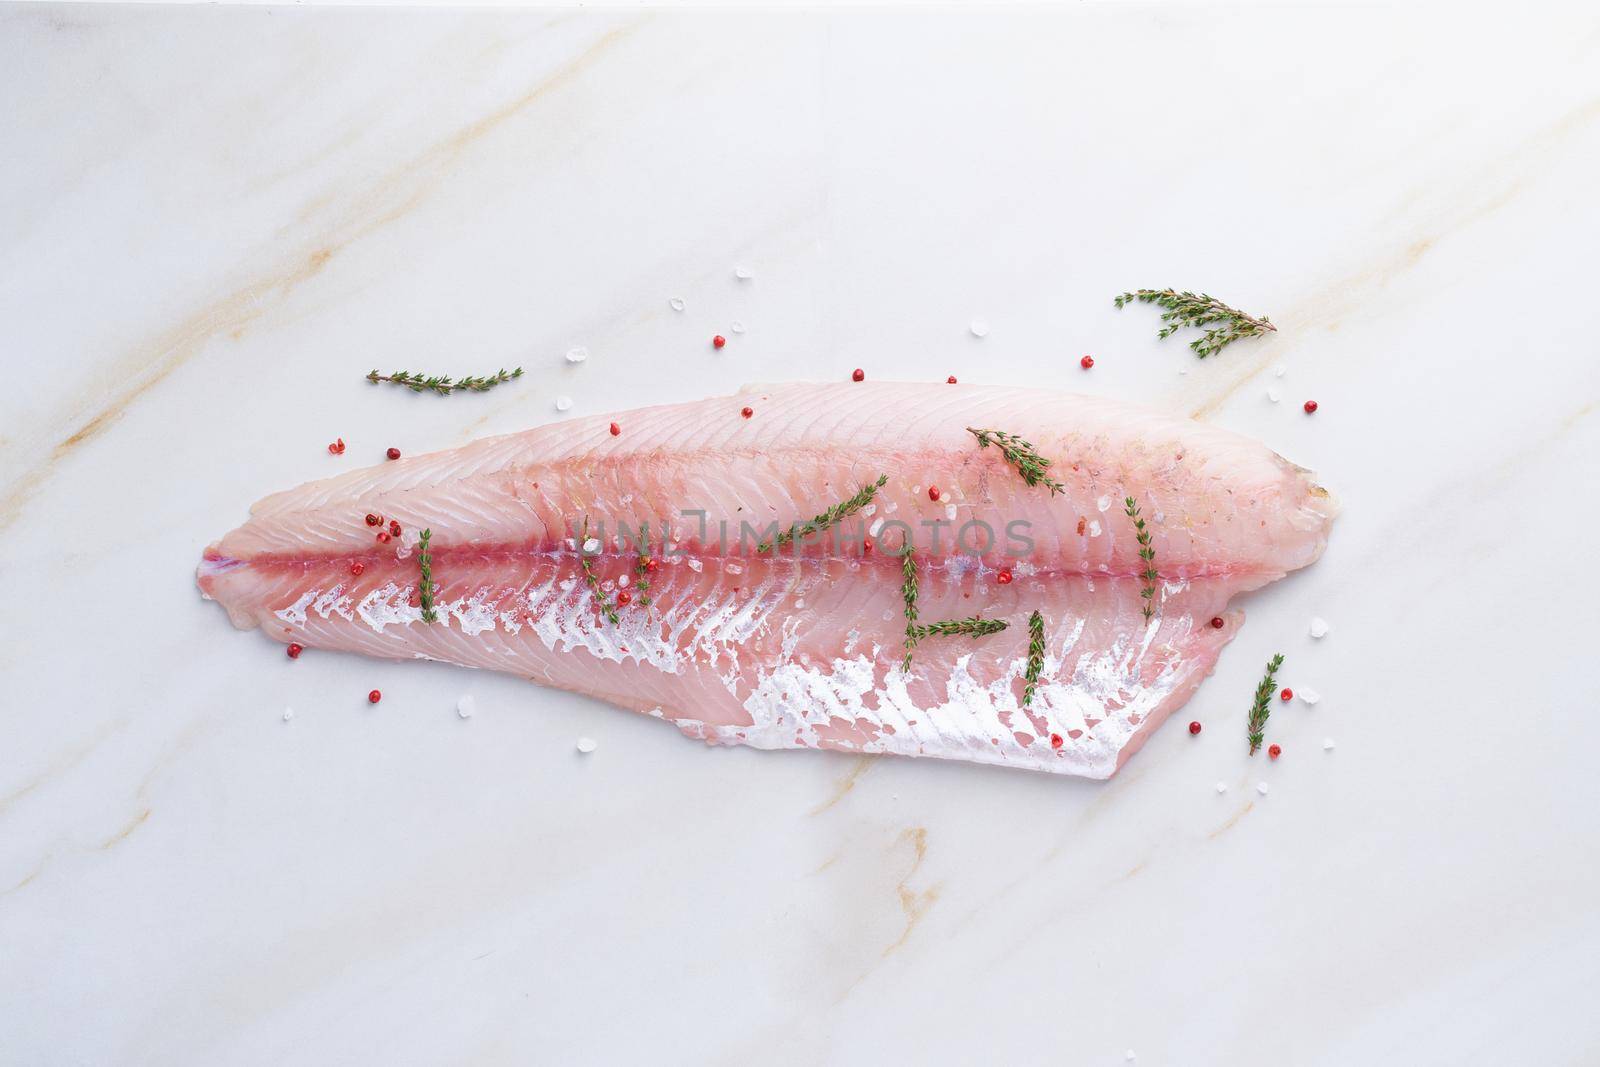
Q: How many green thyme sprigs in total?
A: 12